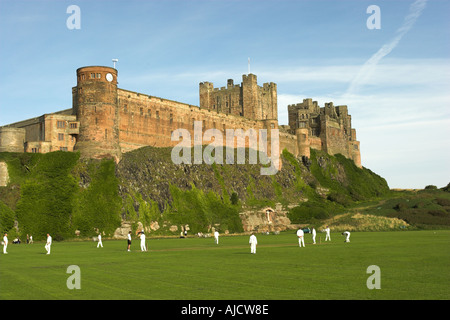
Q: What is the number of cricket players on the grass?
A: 11